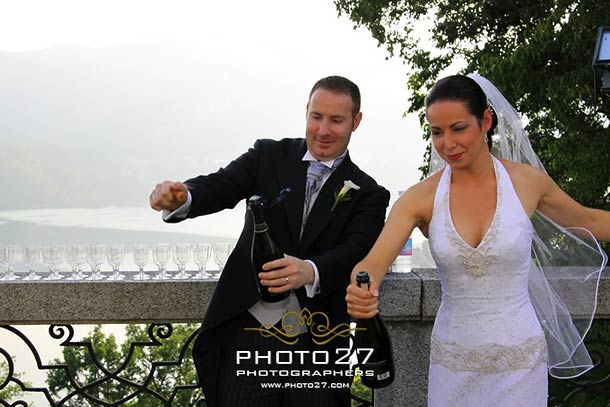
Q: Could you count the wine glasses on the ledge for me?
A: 11